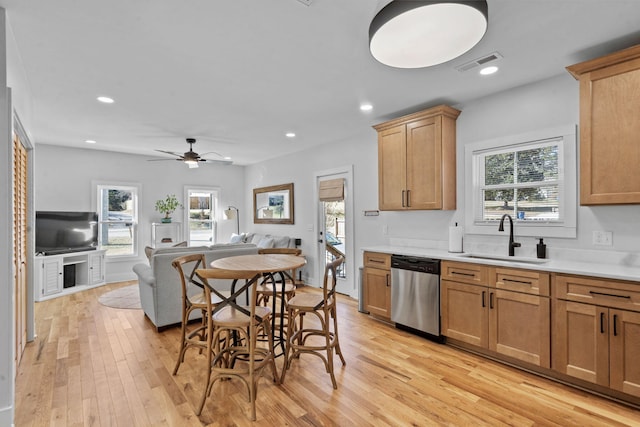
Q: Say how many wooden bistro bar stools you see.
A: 4